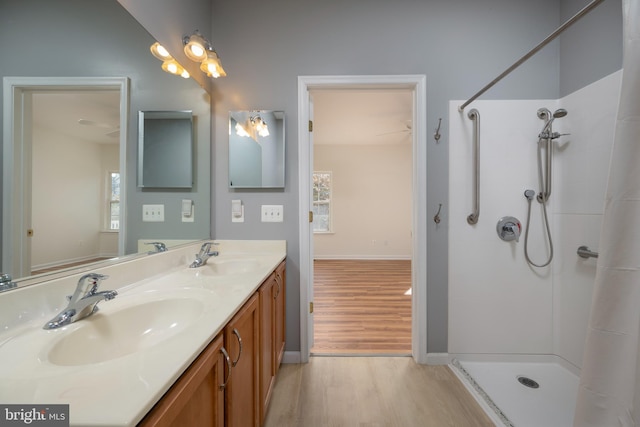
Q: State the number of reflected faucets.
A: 2